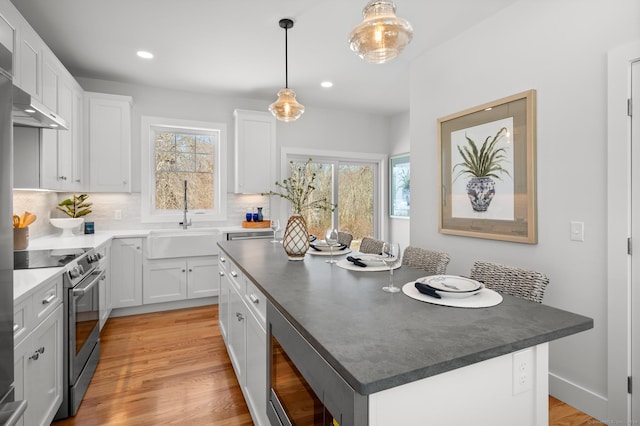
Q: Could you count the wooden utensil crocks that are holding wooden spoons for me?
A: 1